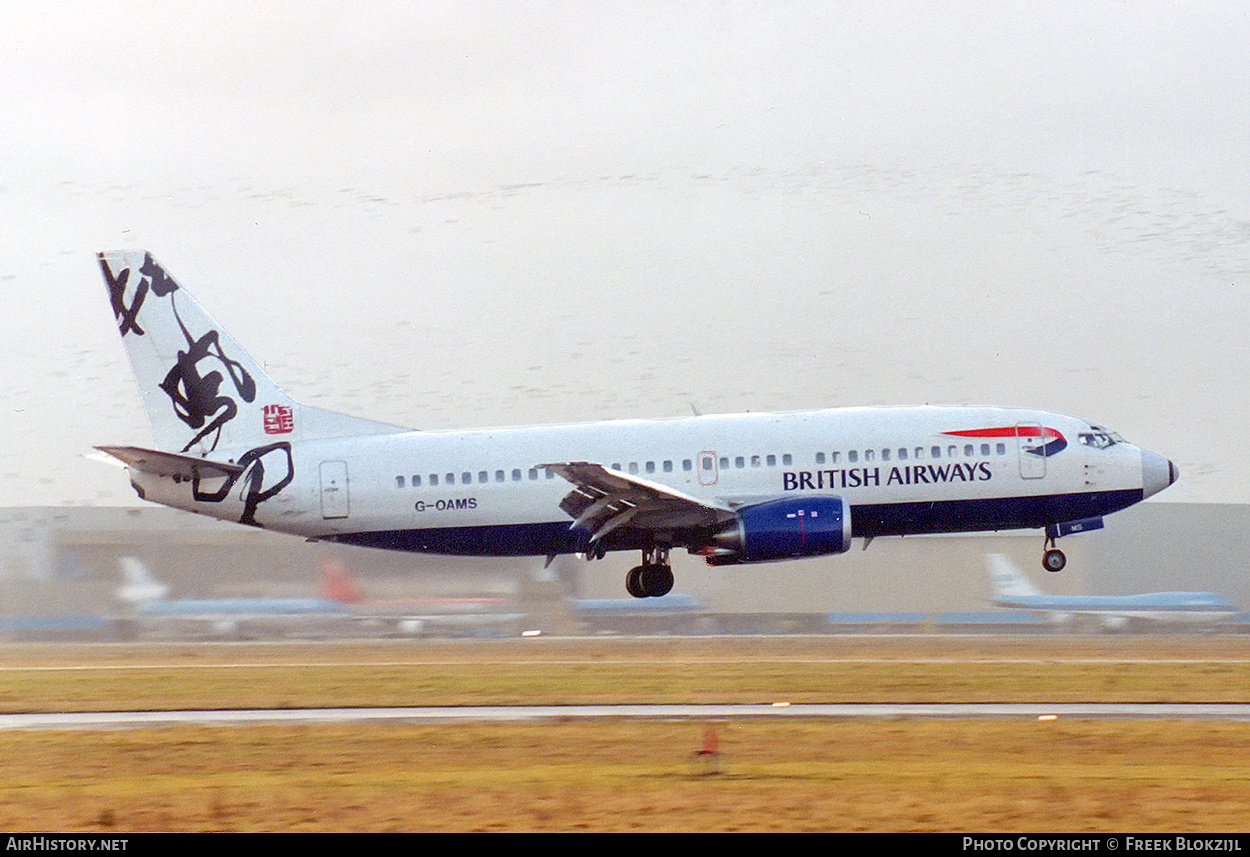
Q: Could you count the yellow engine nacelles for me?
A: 0